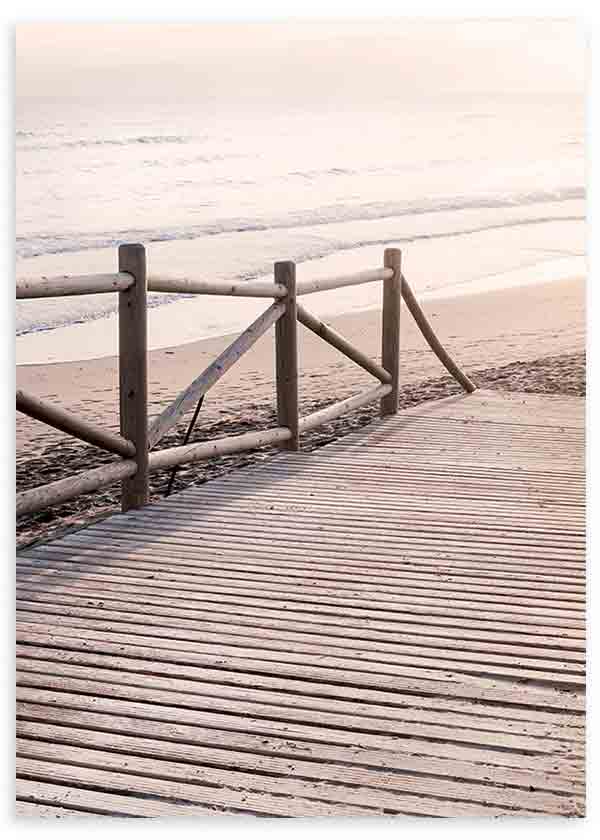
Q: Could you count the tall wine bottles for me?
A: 0